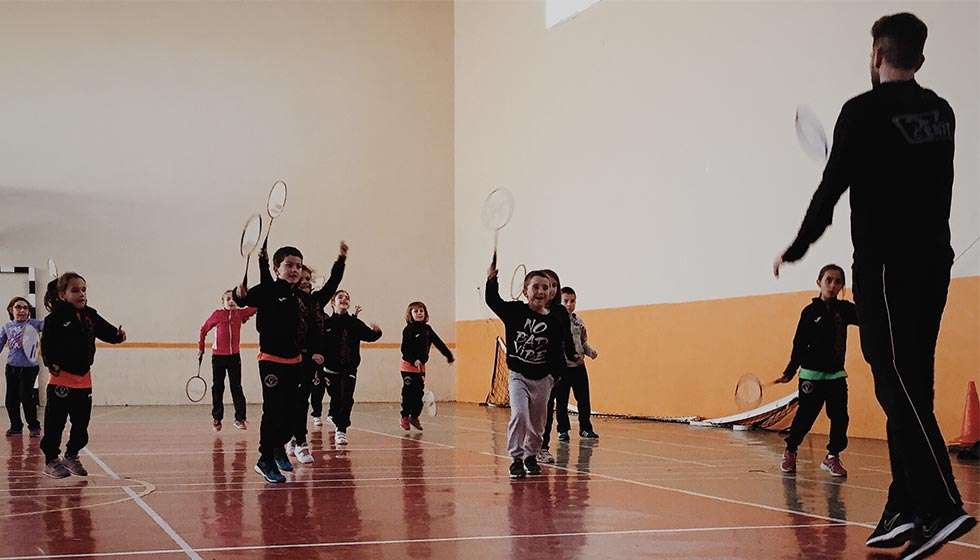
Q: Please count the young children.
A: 11